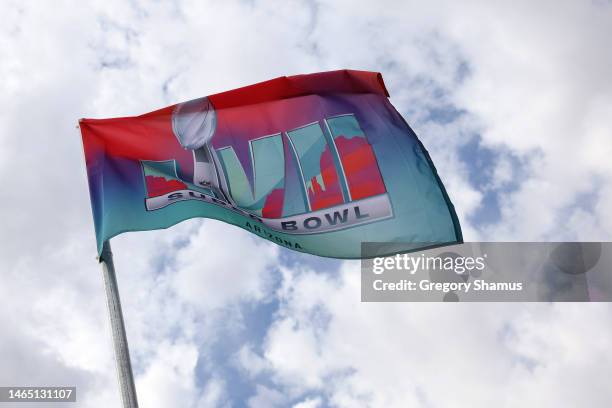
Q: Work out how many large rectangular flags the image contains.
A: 1